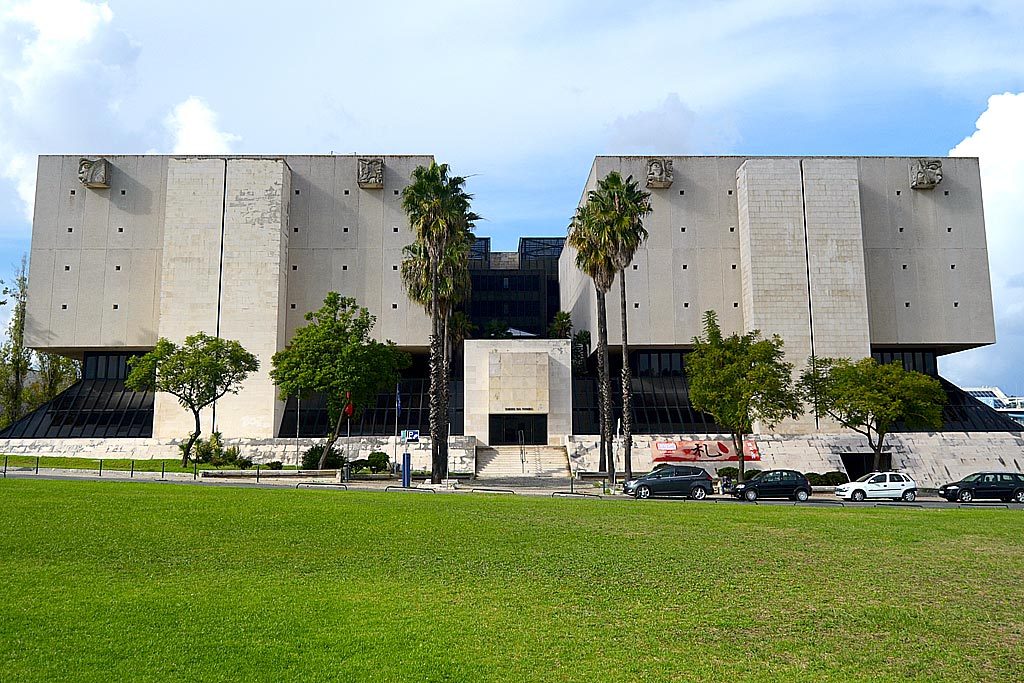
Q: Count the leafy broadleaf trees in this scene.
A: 4